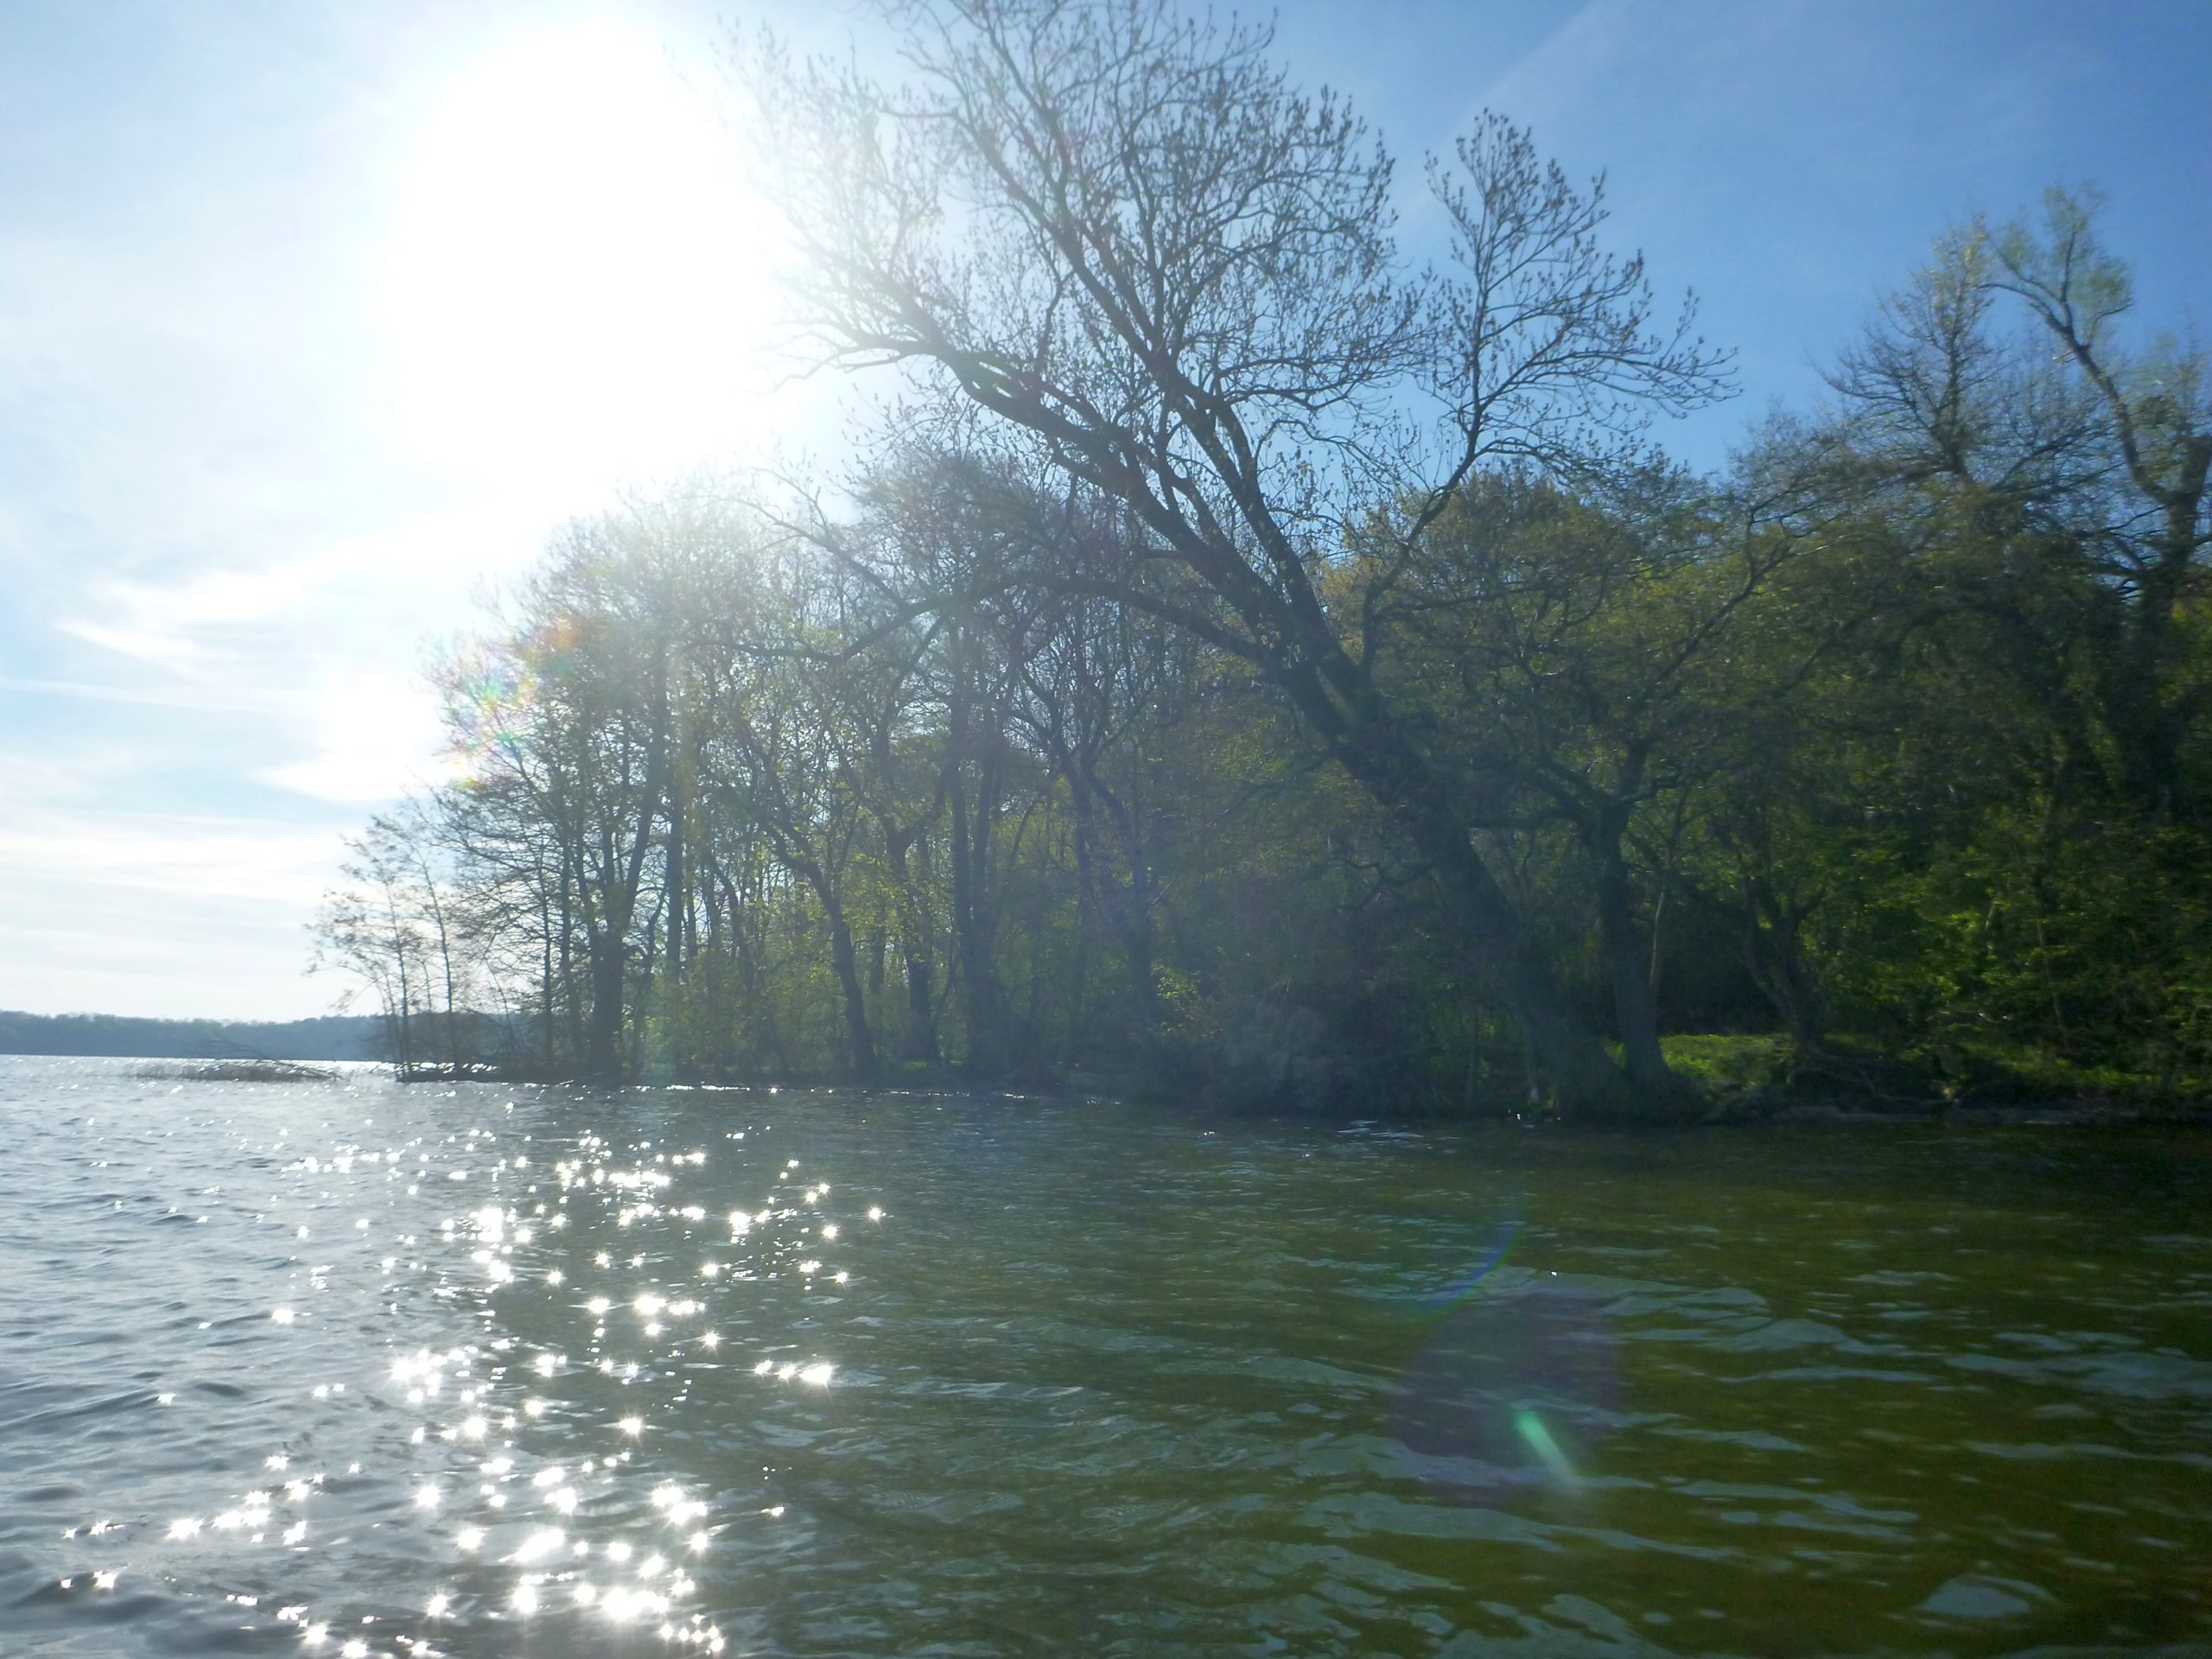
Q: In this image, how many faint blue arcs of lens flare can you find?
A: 1